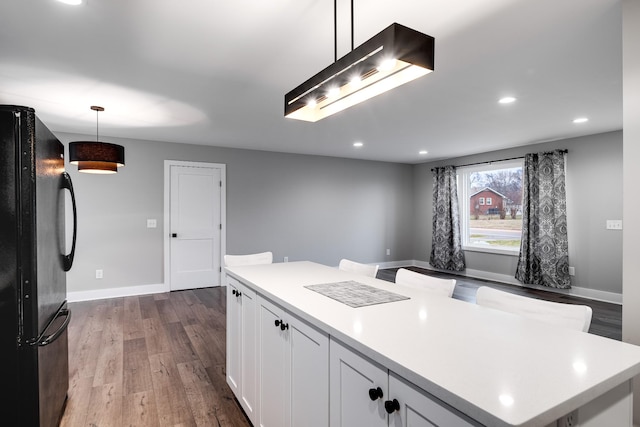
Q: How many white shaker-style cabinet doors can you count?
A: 6